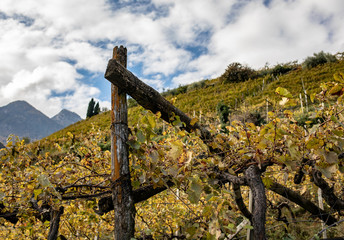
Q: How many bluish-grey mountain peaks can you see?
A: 2